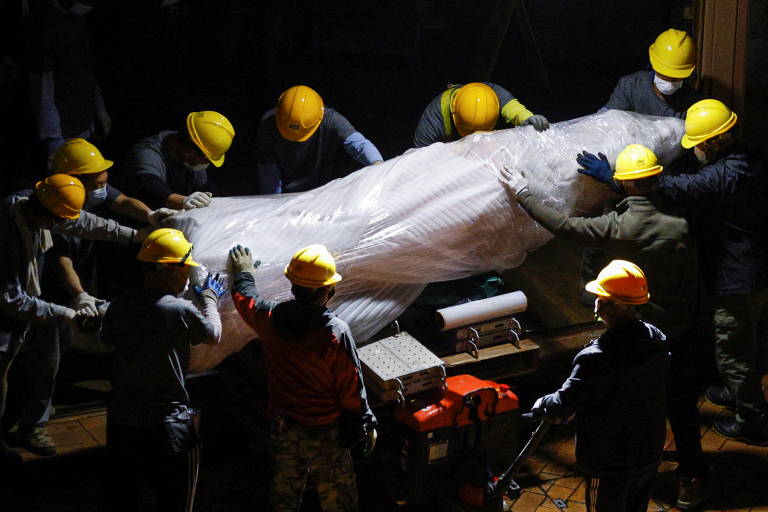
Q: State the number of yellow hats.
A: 11